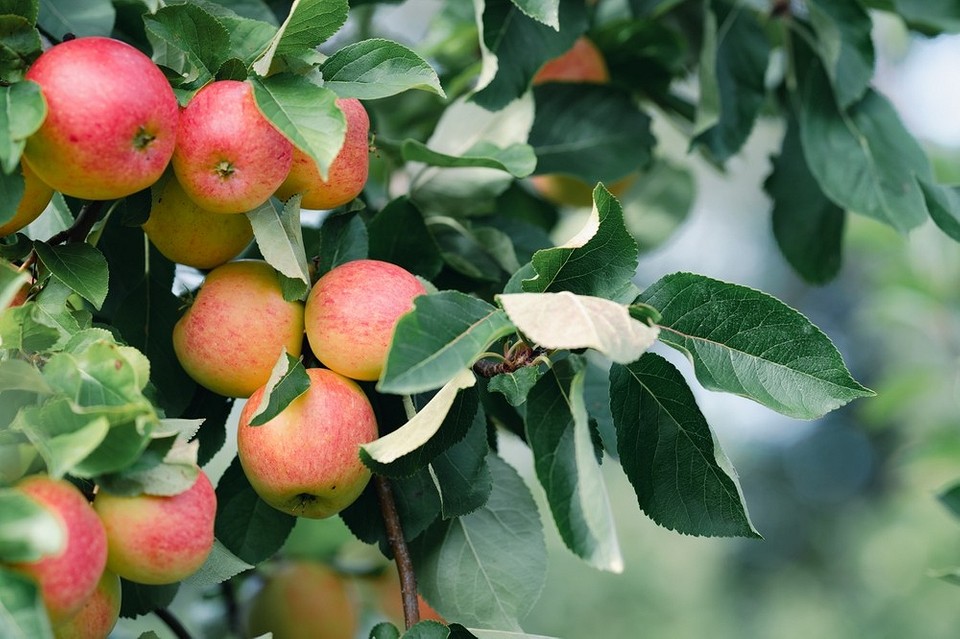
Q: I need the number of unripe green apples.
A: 0